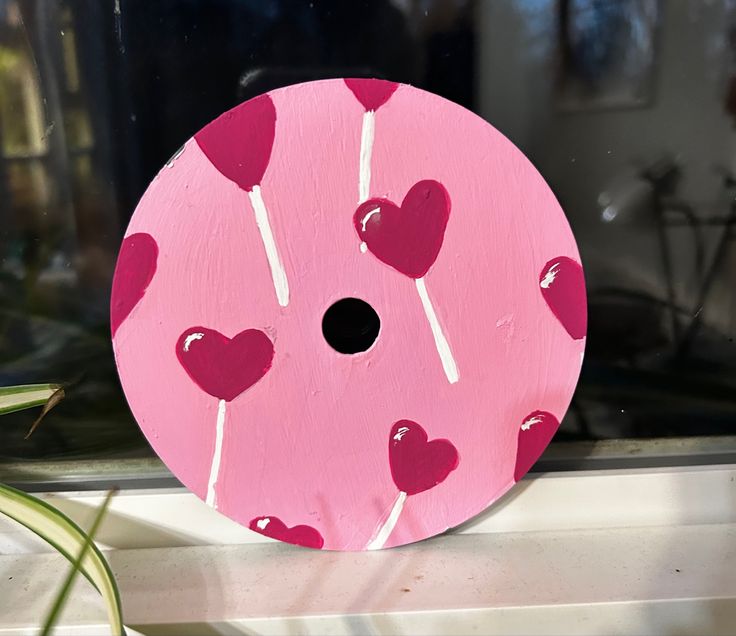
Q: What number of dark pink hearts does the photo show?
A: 9